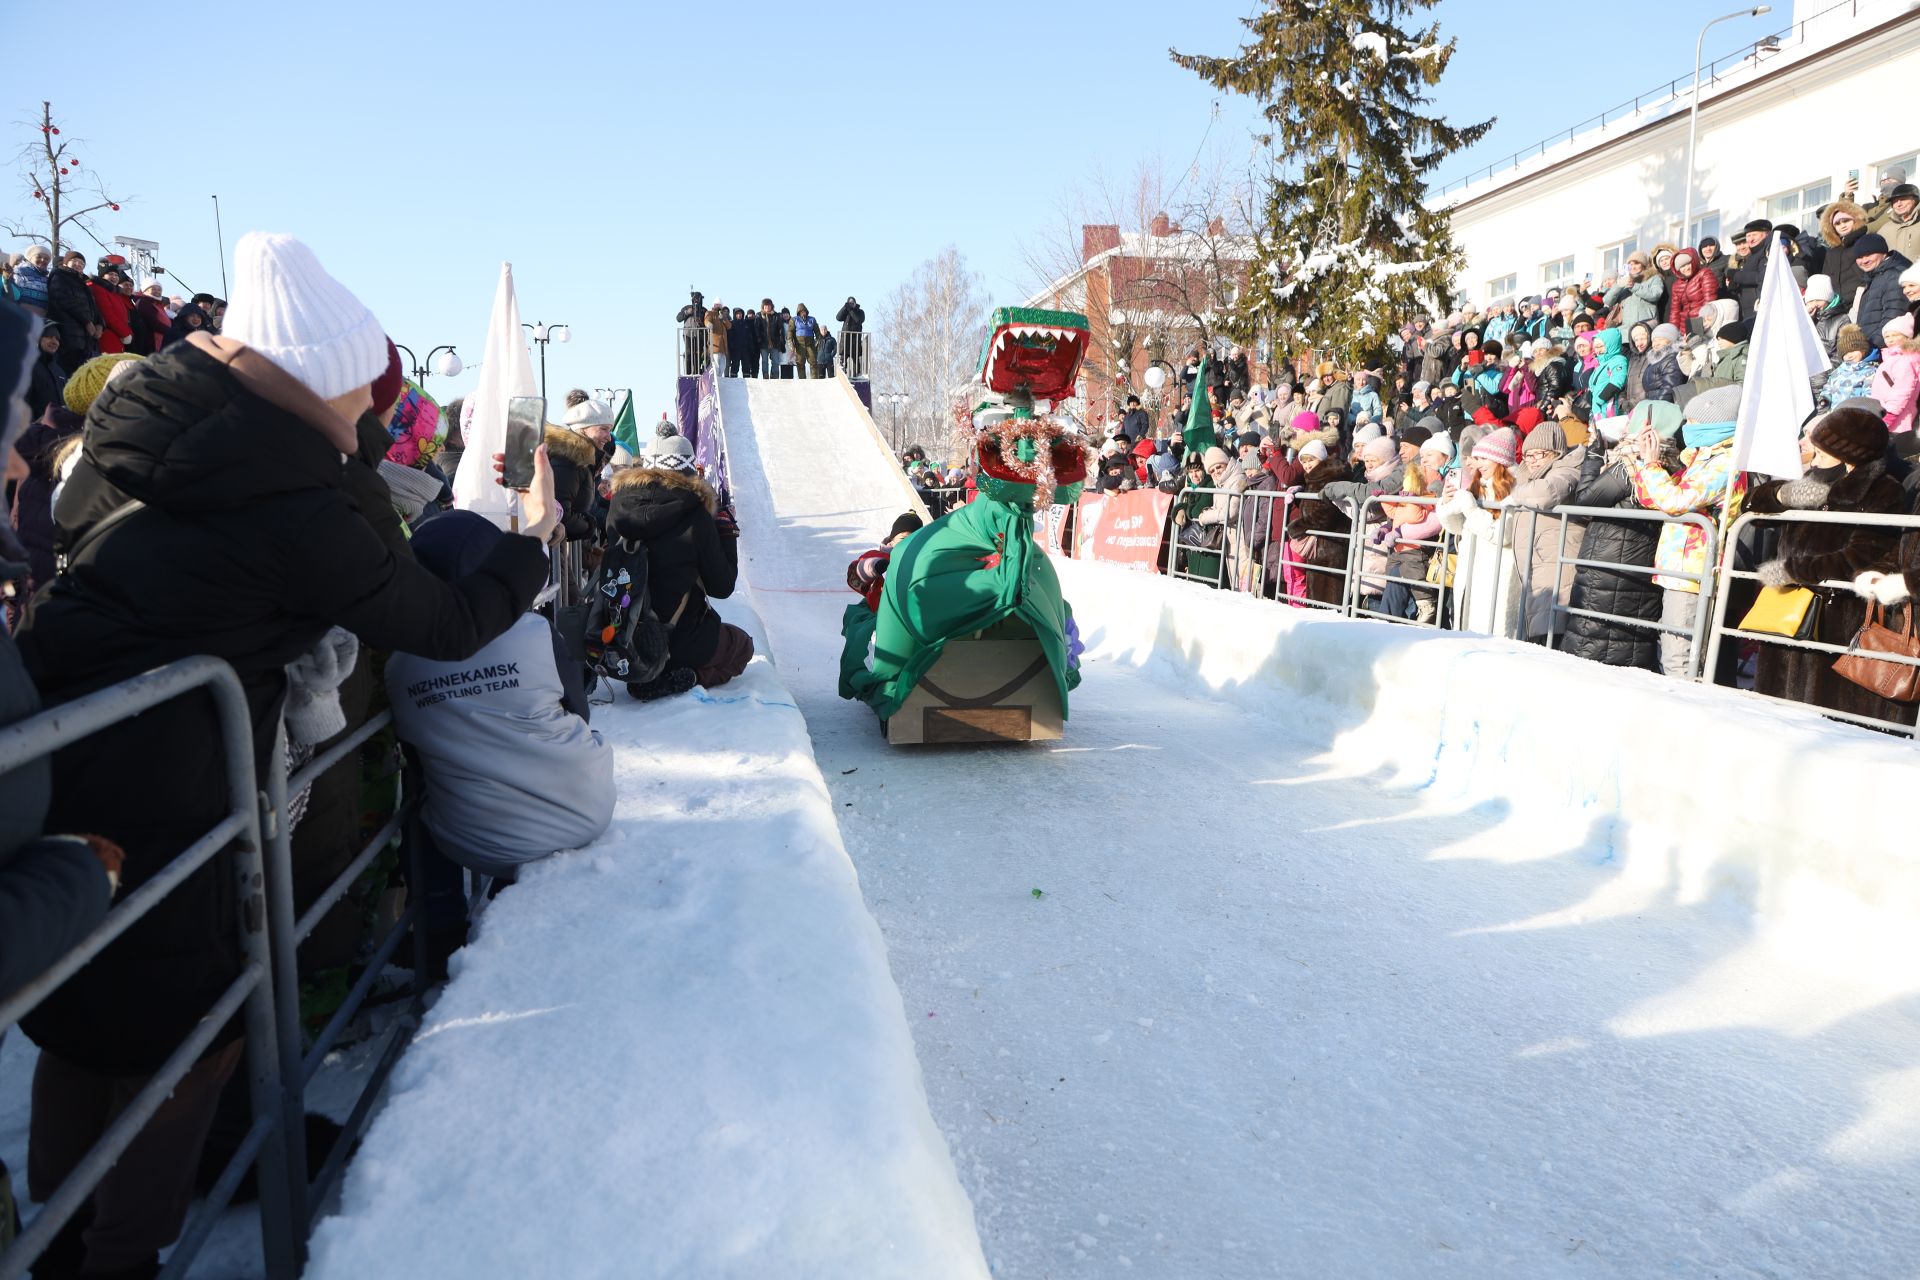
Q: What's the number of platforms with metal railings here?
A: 1